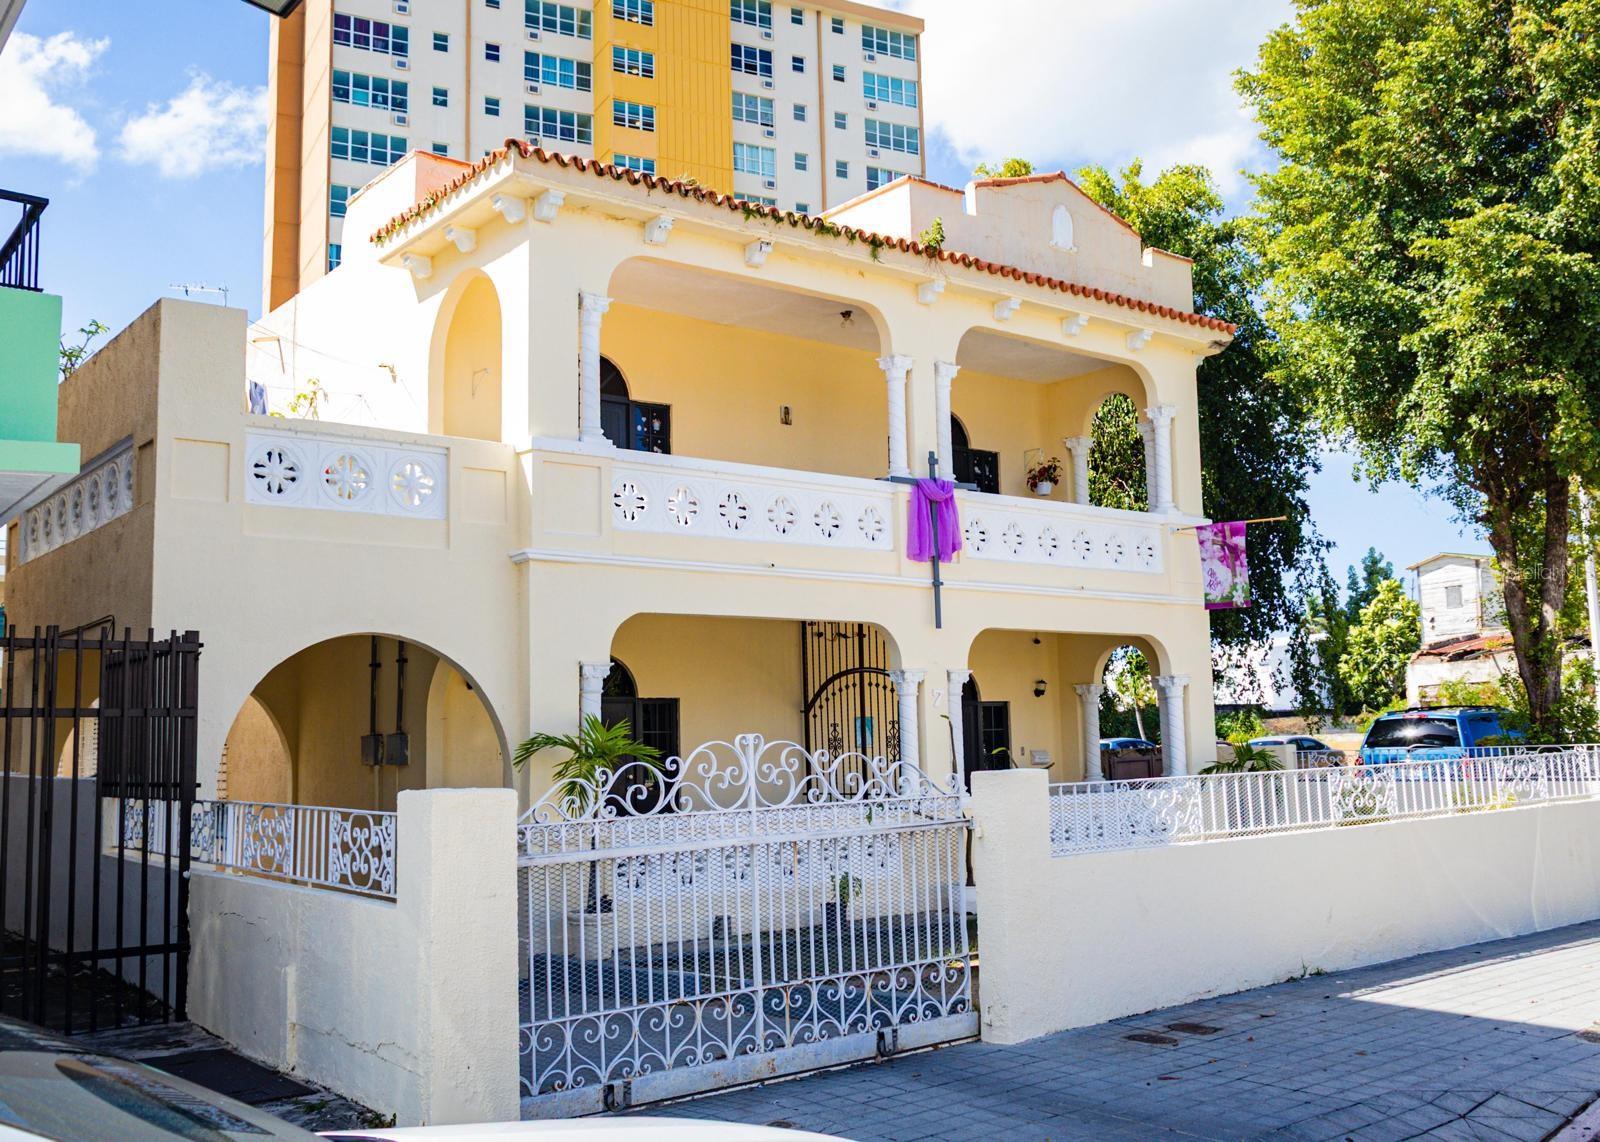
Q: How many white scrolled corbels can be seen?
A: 10